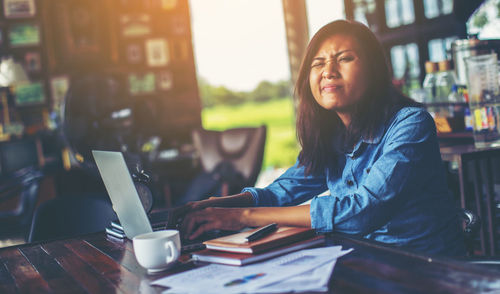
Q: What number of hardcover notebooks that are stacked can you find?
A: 2